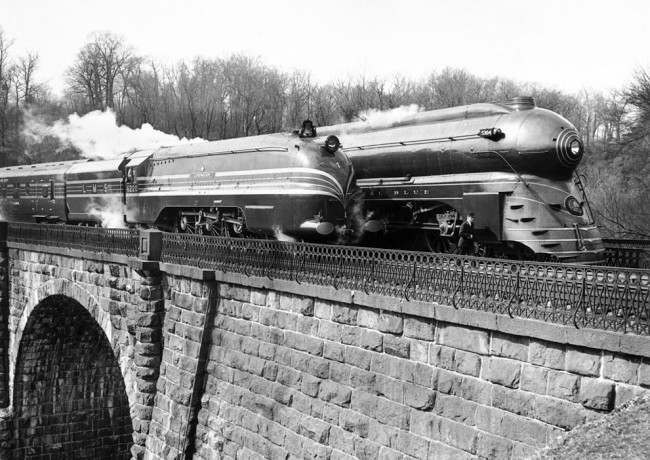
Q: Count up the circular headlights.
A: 2